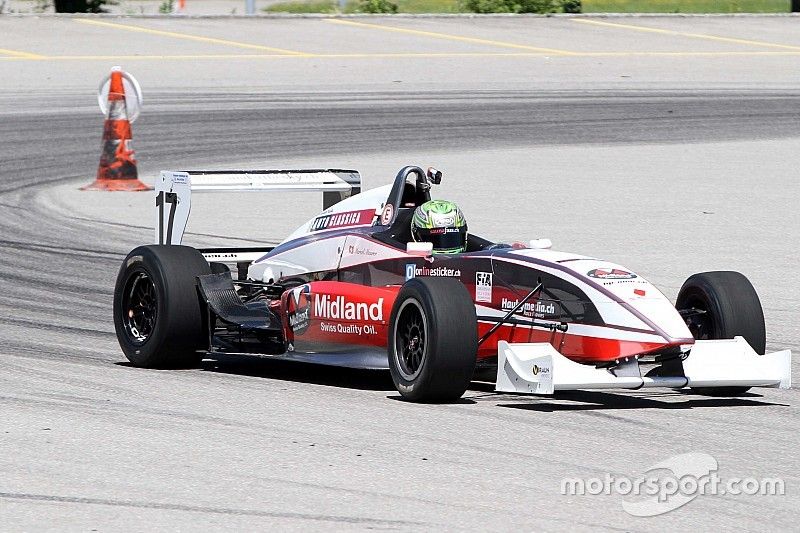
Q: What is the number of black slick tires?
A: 3